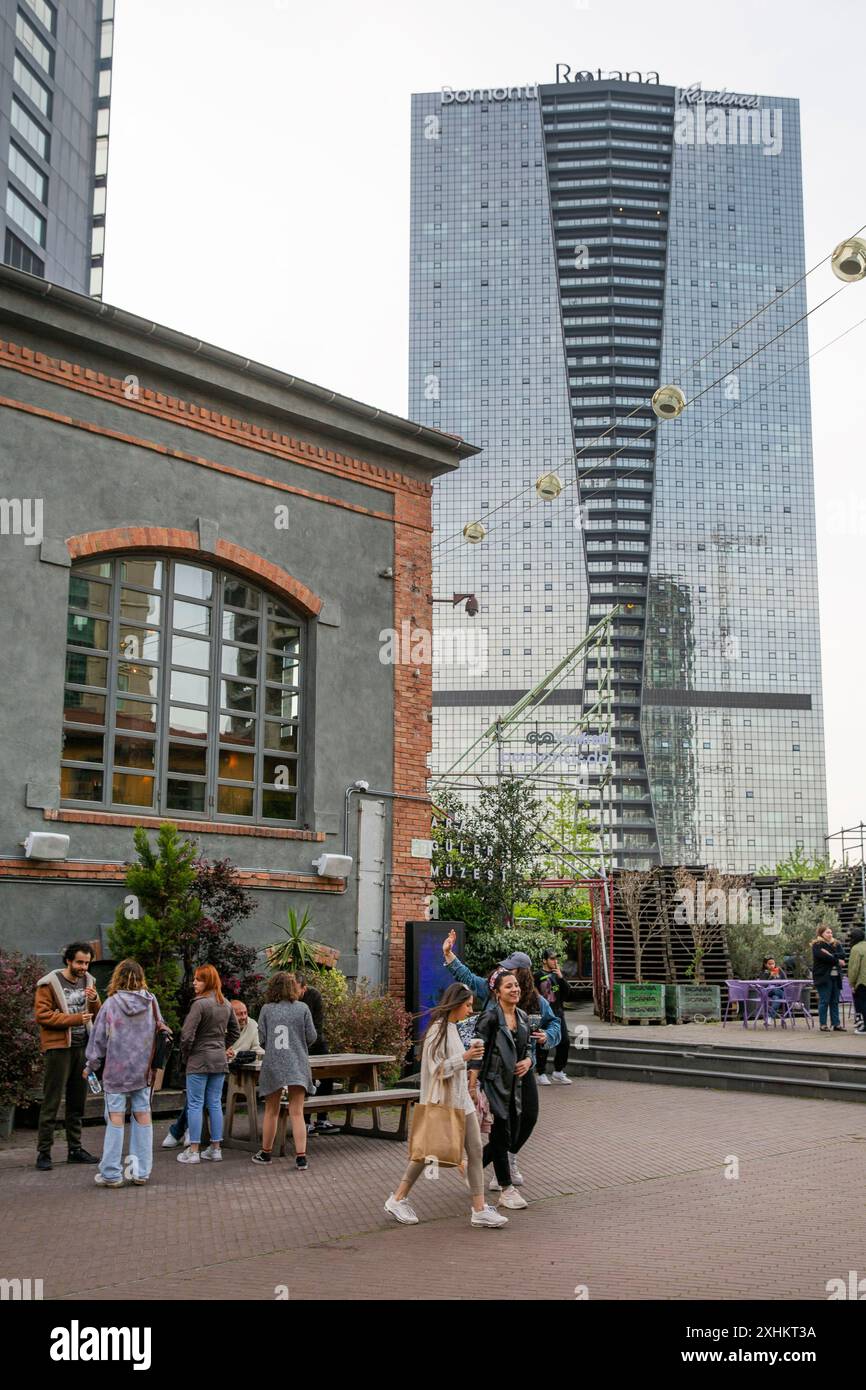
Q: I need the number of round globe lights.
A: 4